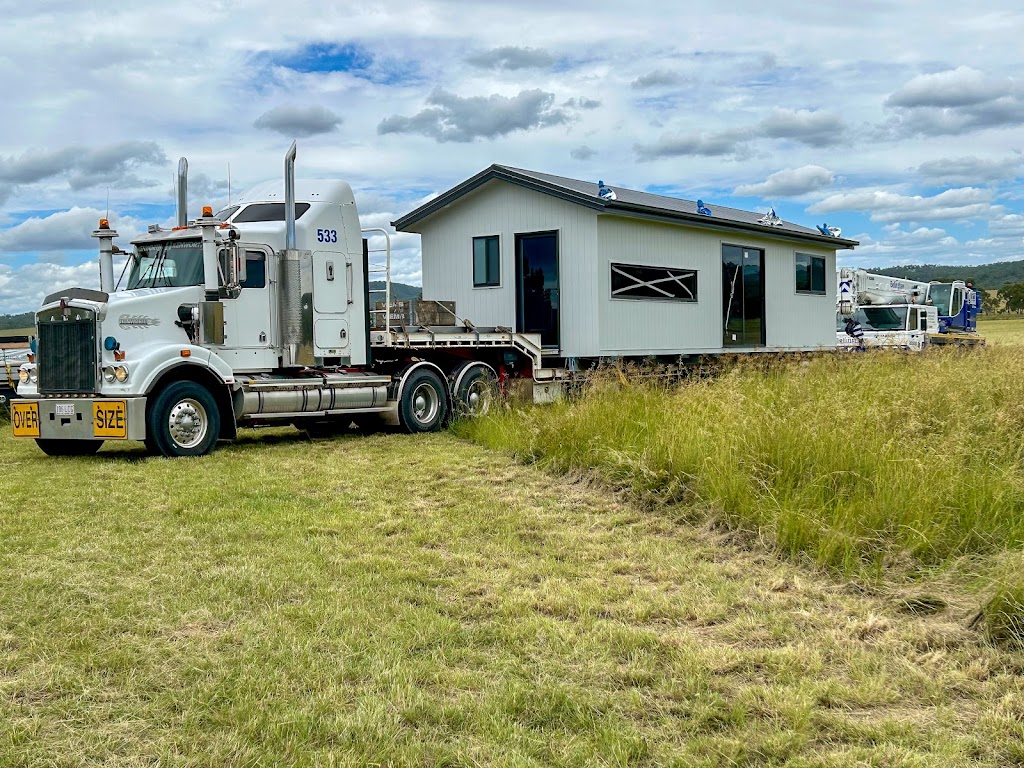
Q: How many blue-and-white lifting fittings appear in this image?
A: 4